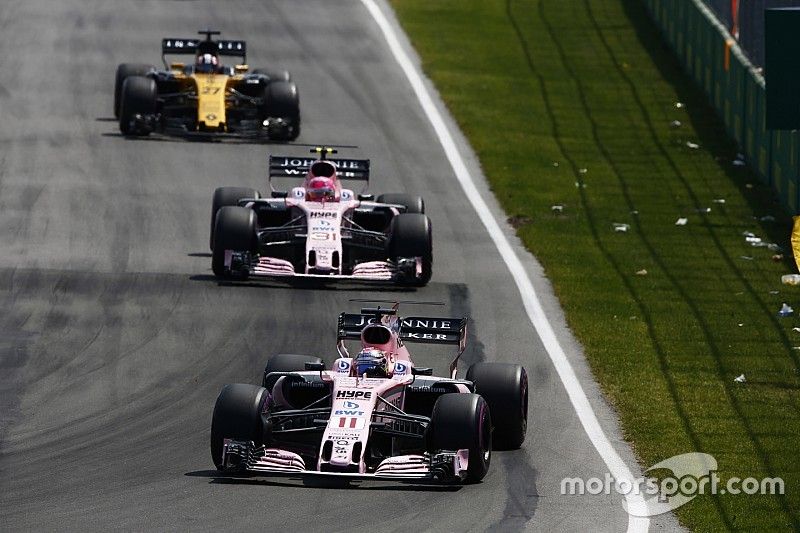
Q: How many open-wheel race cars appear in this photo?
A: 3